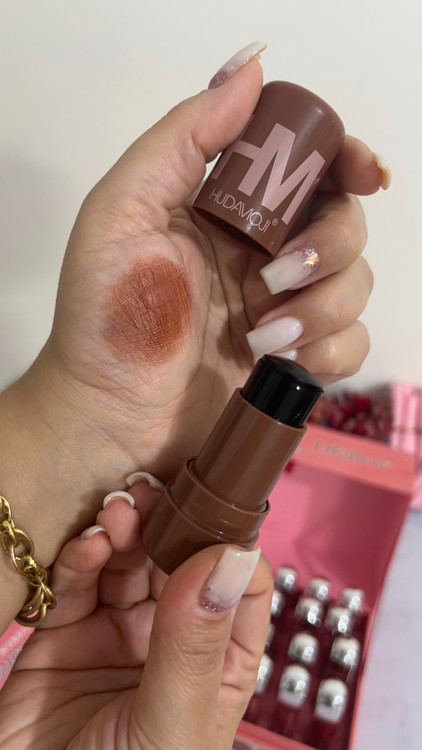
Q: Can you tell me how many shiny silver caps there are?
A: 12